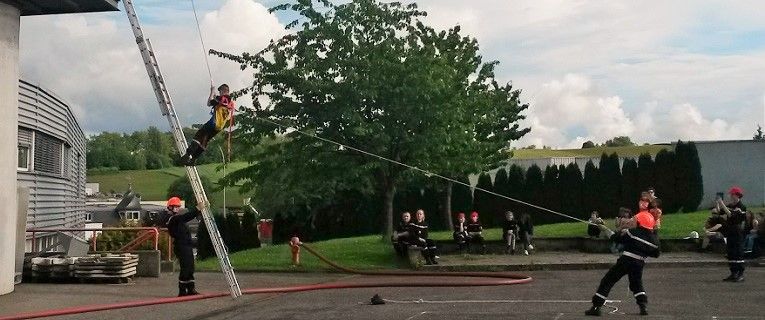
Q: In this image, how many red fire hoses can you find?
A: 1